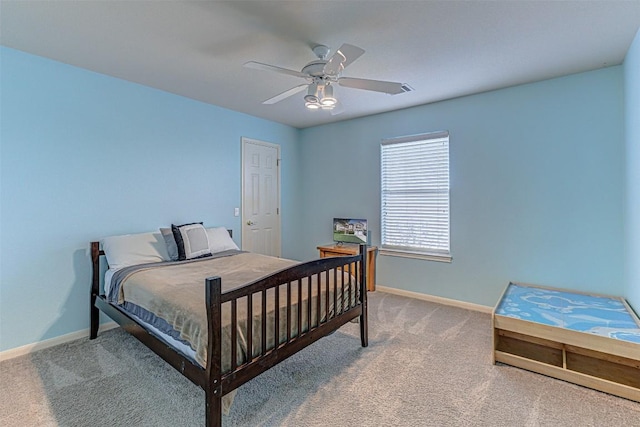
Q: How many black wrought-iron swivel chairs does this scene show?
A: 0